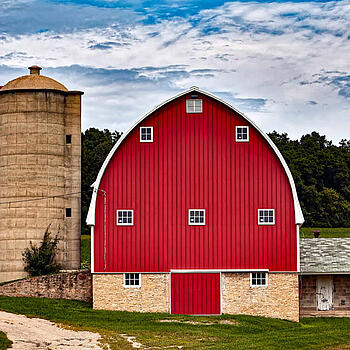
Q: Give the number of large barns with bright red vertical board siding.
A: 1